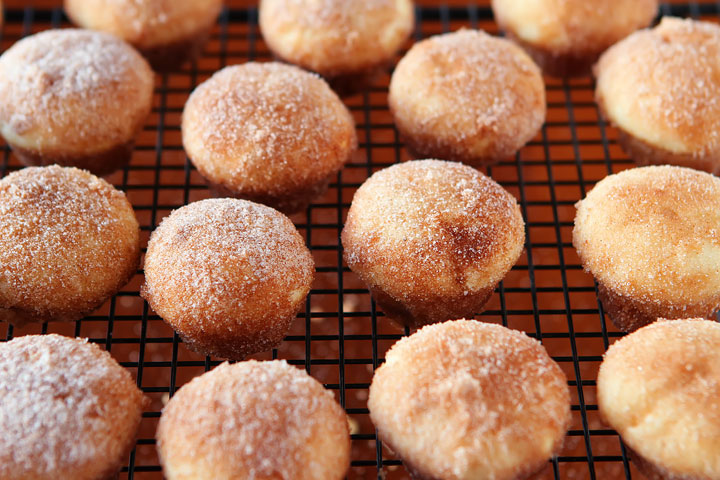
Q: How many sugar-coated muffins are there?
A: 15